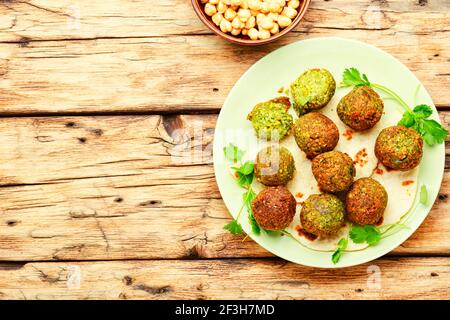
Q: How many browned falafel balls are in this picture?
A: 8